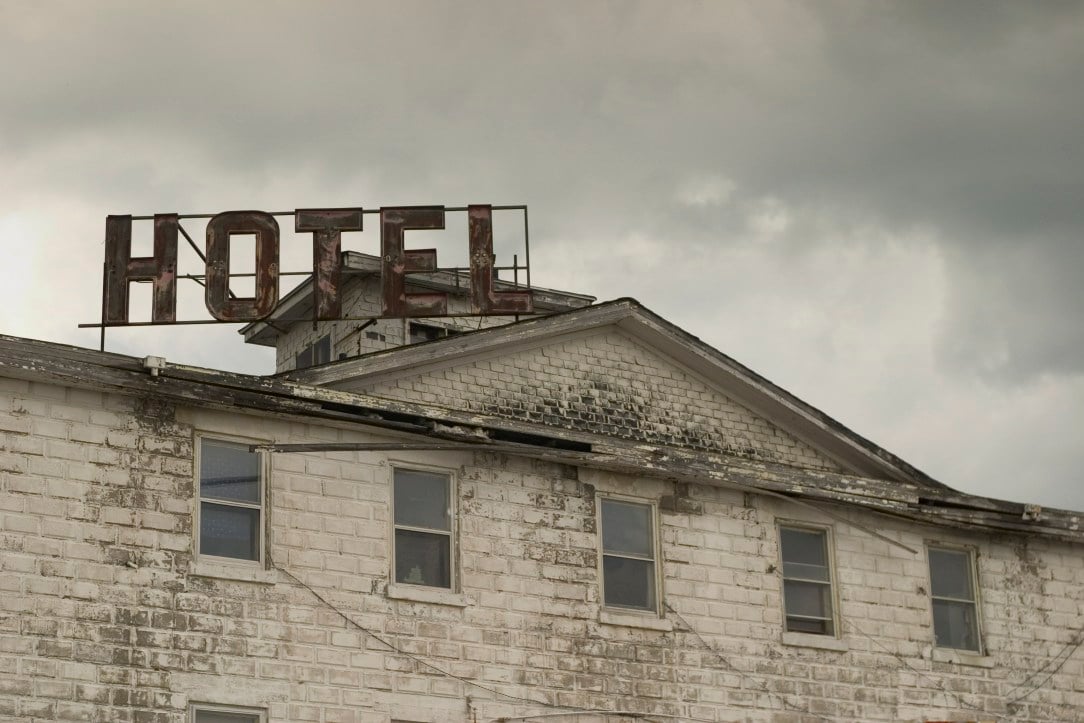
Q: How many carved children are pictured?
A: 0